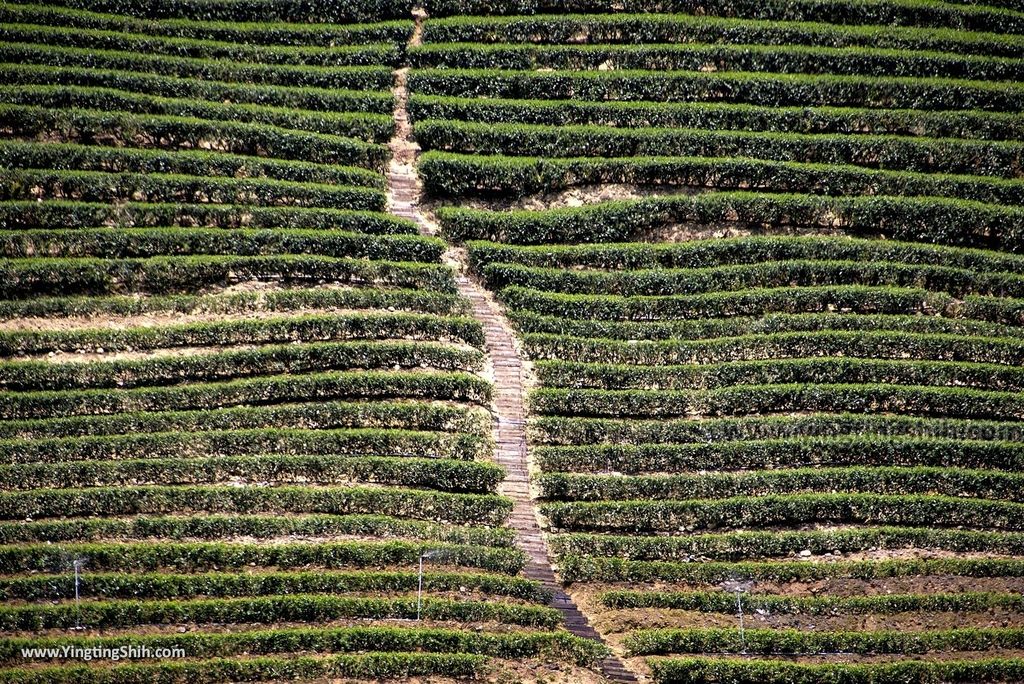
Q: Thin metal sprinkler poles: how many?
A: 3